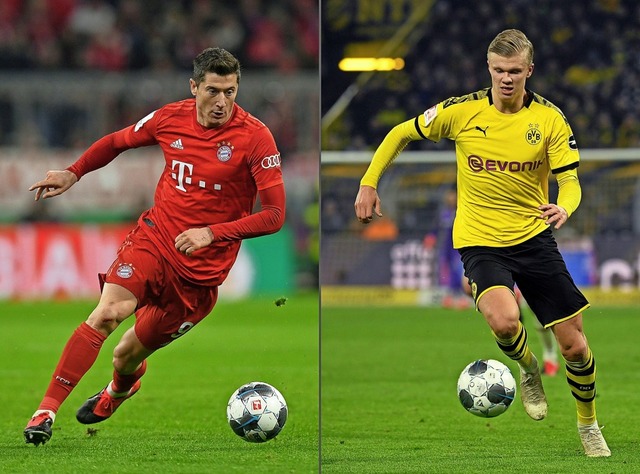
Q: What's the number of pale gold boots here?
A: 2